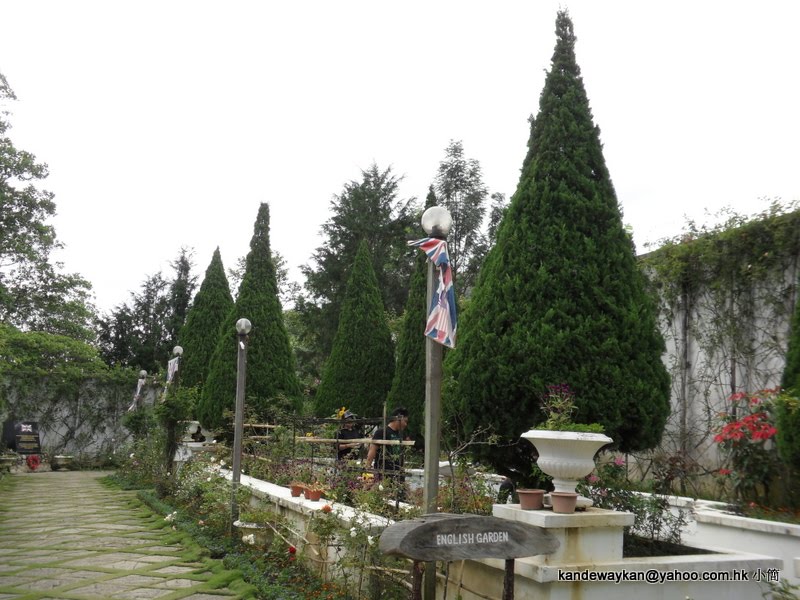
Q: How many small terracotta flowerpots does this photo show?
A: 5